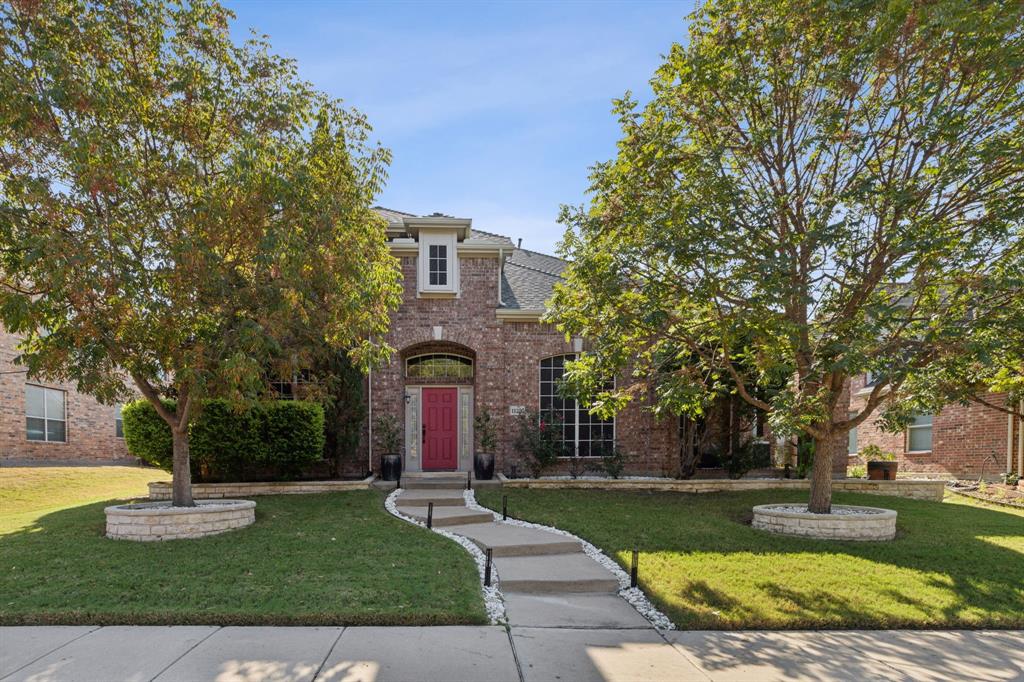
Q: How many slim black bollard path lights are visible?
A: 6